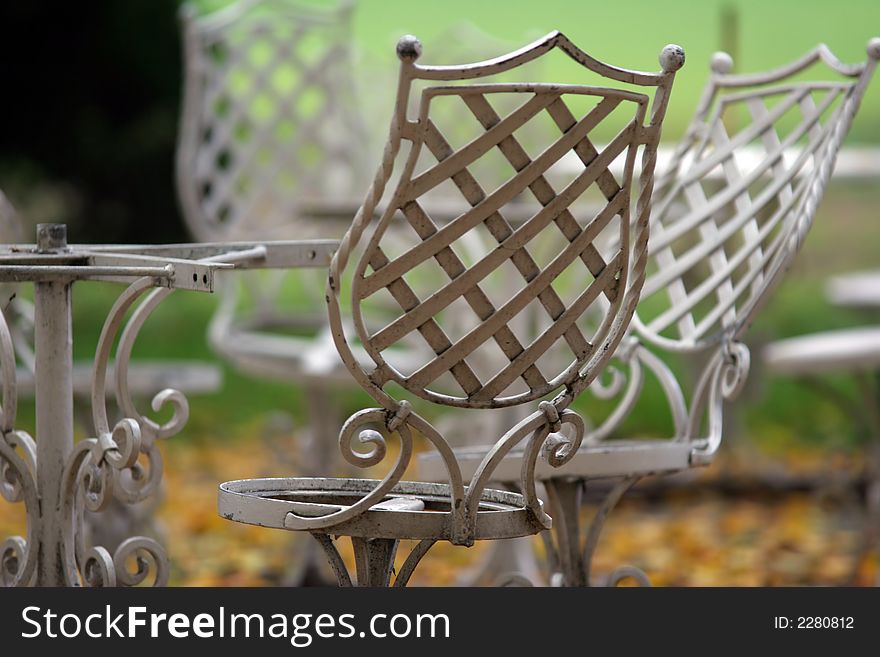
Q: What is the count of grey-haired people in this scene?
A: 0